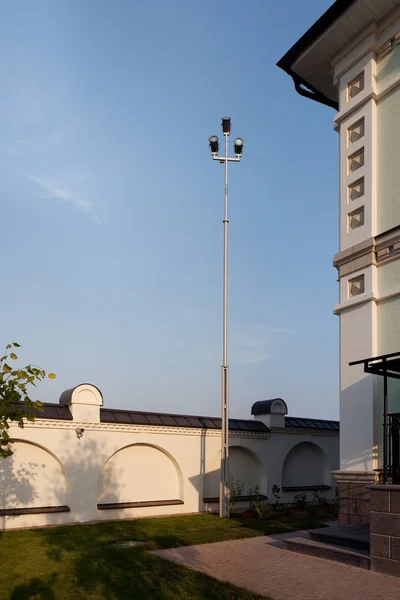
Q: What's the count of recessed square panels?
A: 6